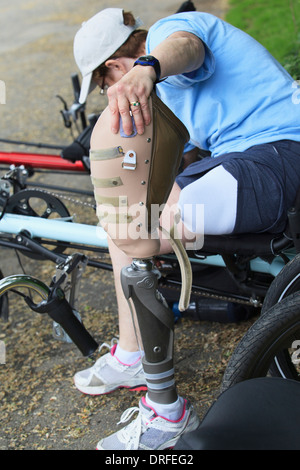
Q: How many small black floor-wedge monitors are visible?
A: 0